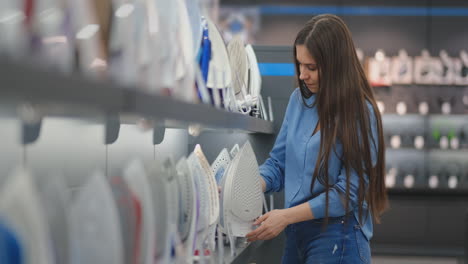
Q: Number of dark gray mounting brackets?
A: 3